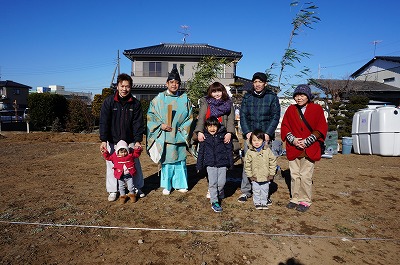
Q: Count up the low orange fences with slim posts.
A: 0